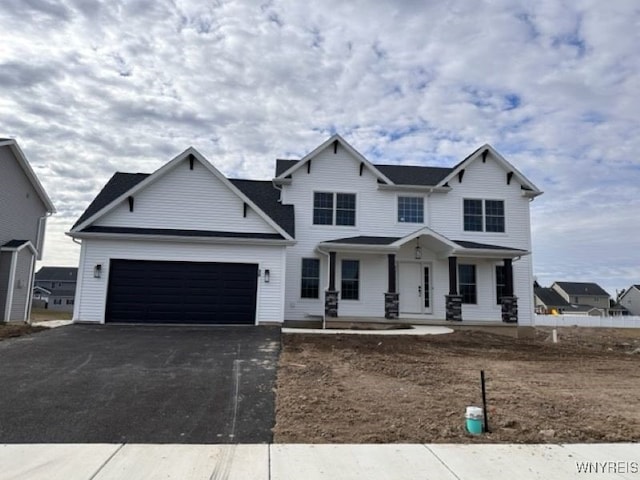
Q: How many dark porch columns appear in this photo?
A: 4